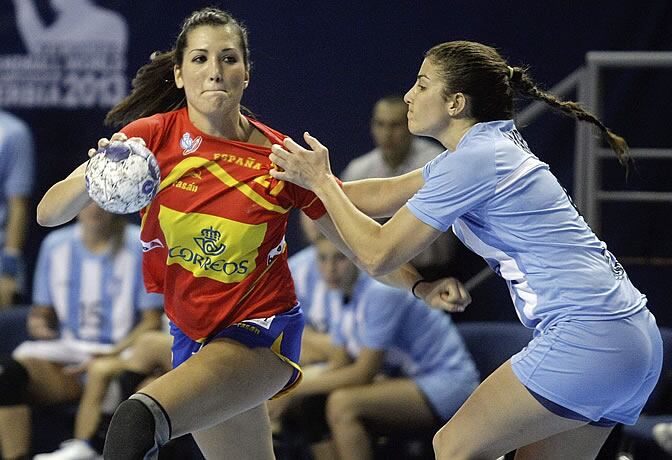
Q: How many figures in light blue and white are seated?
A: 3